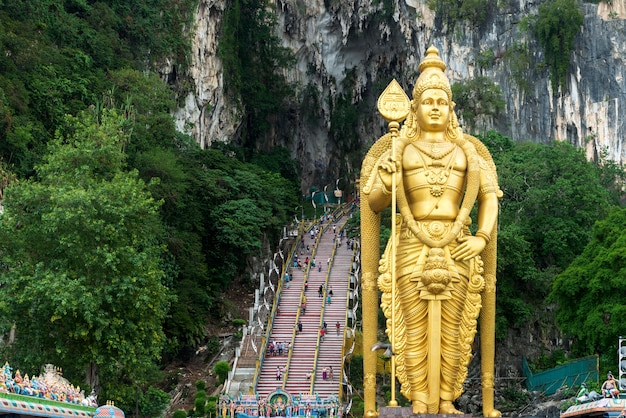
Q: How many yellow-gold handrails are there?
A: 4